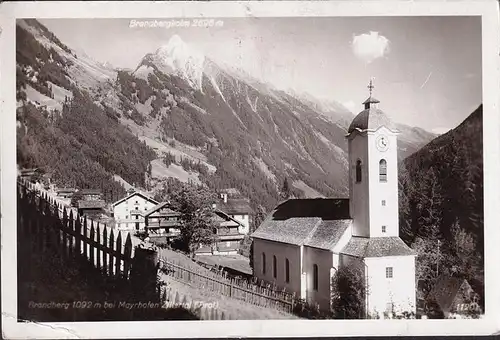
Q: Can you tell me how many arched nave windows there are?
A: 4